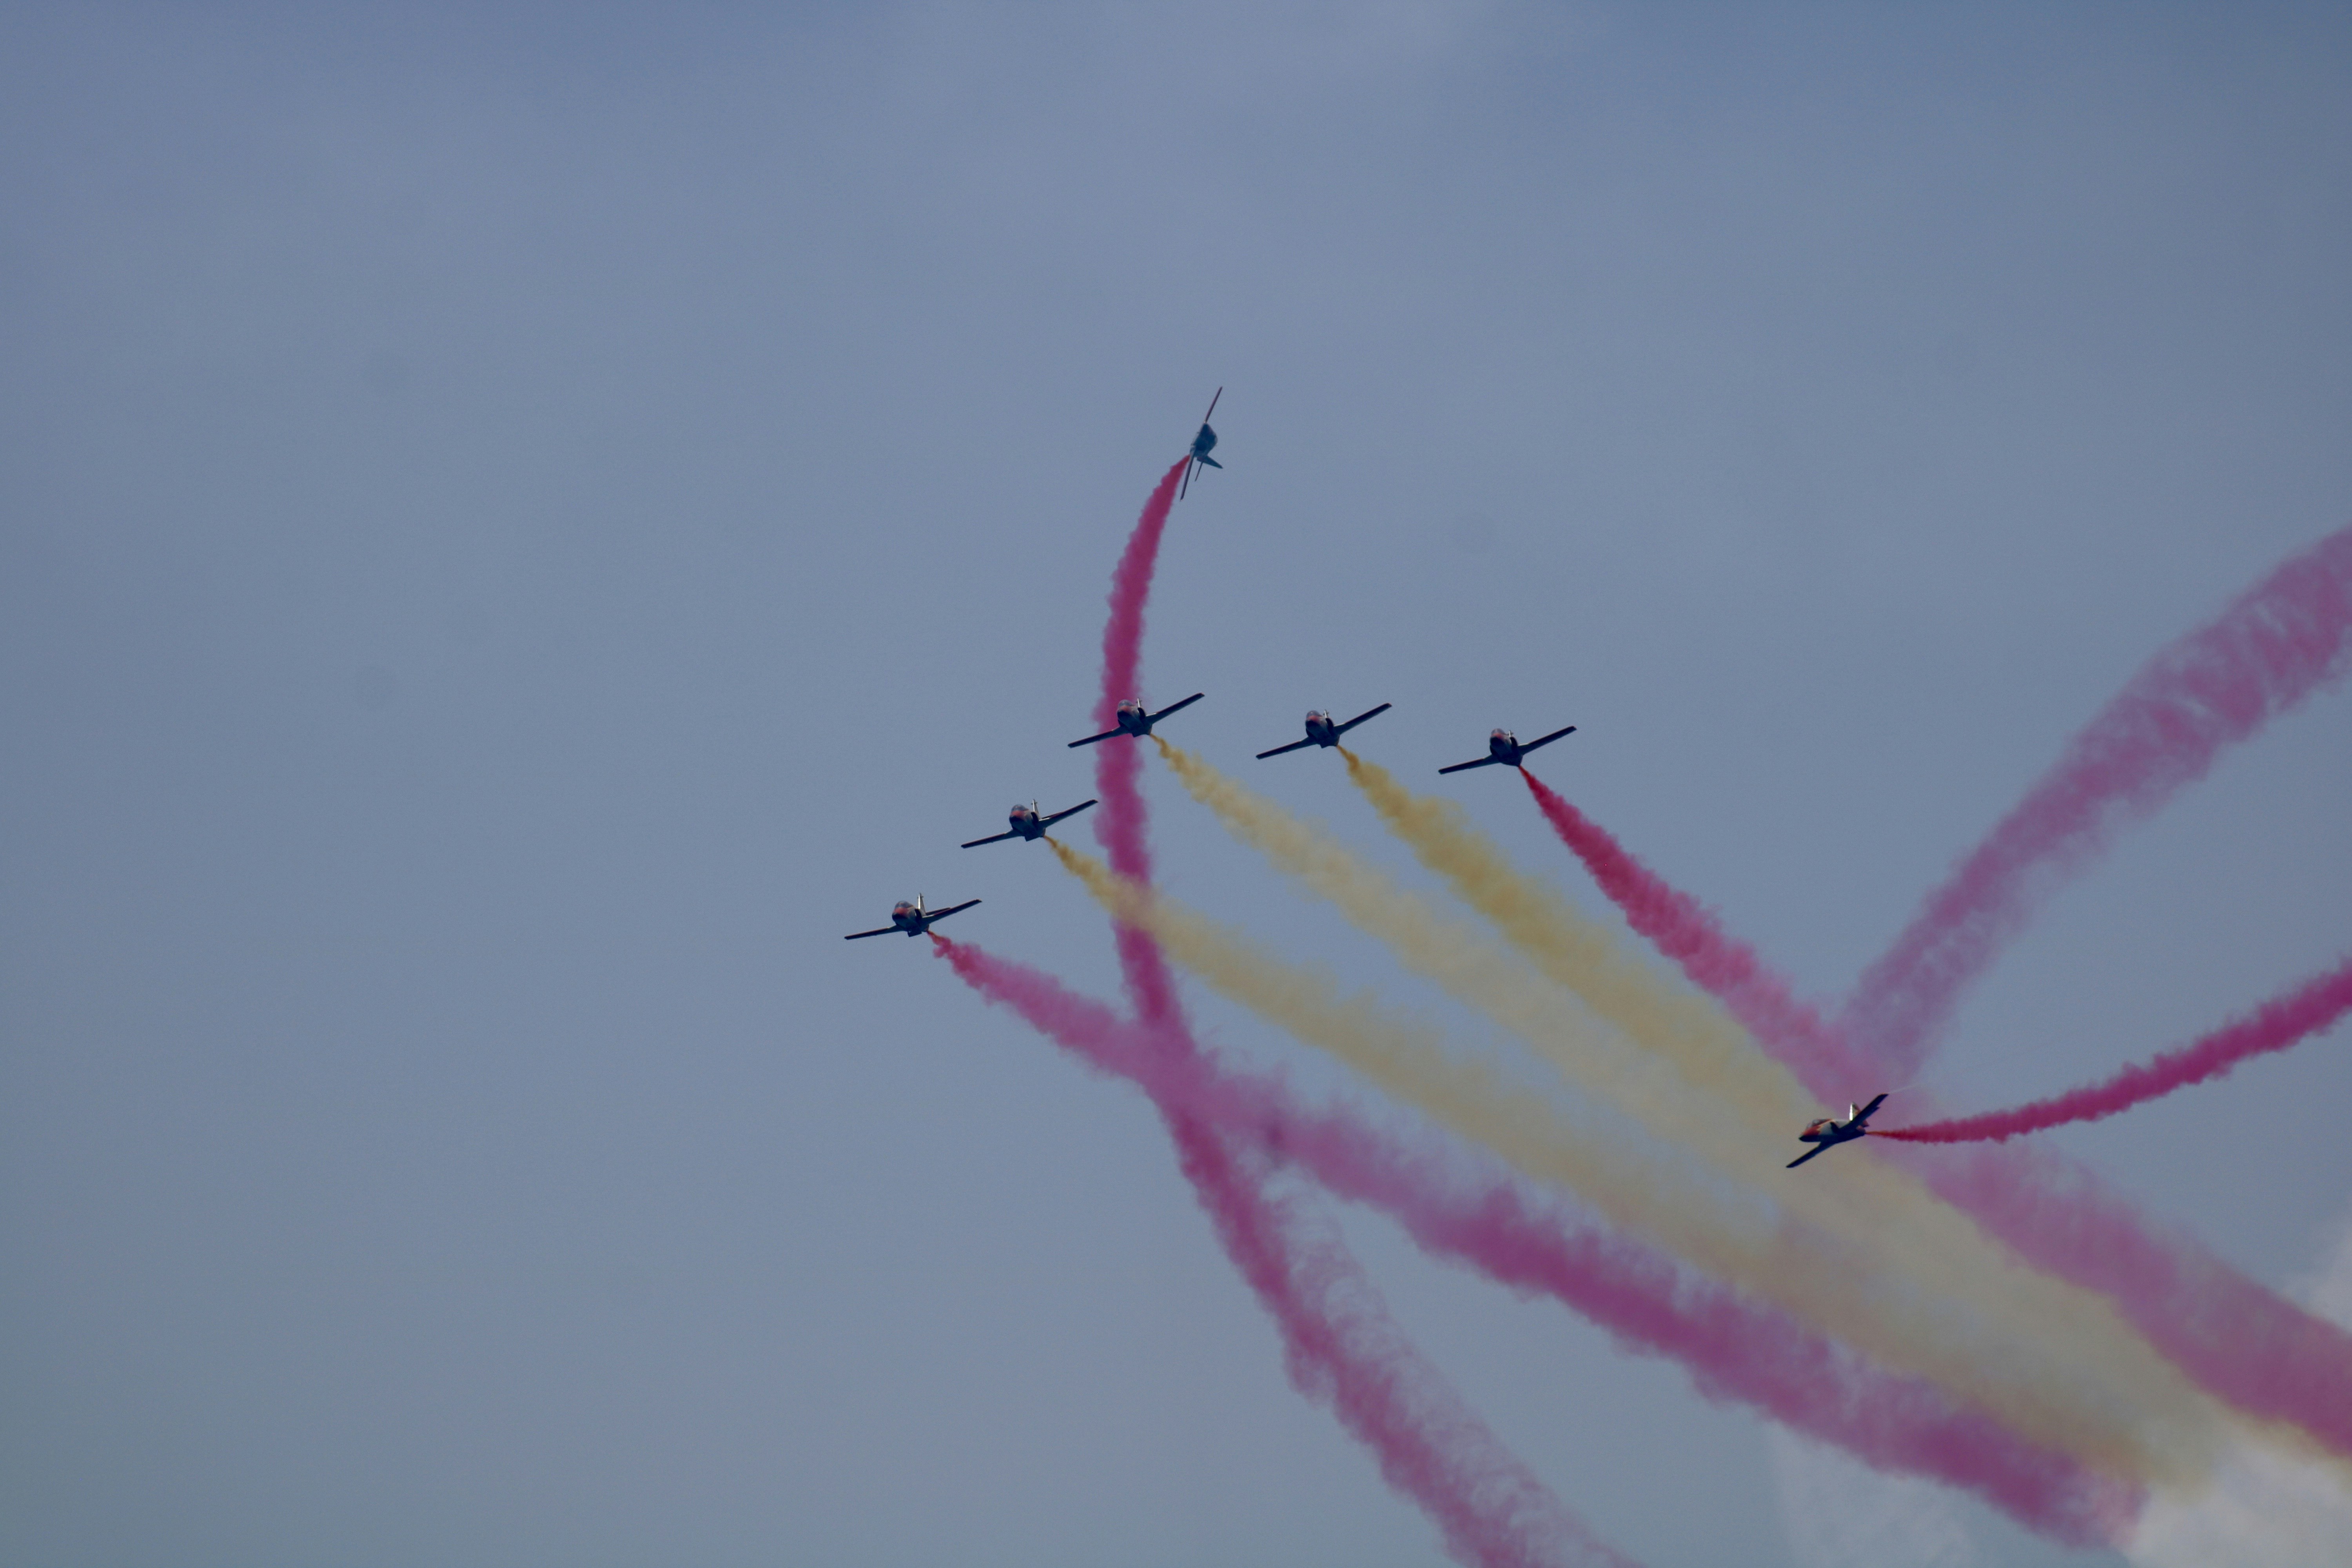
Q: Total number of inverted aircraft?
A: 1